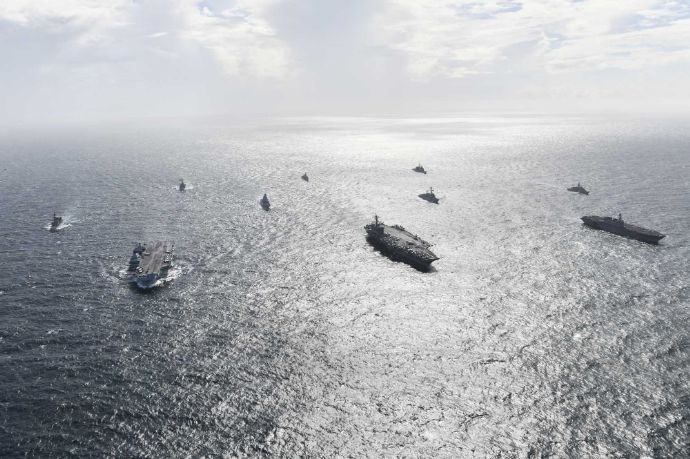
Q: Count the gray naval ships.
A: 10